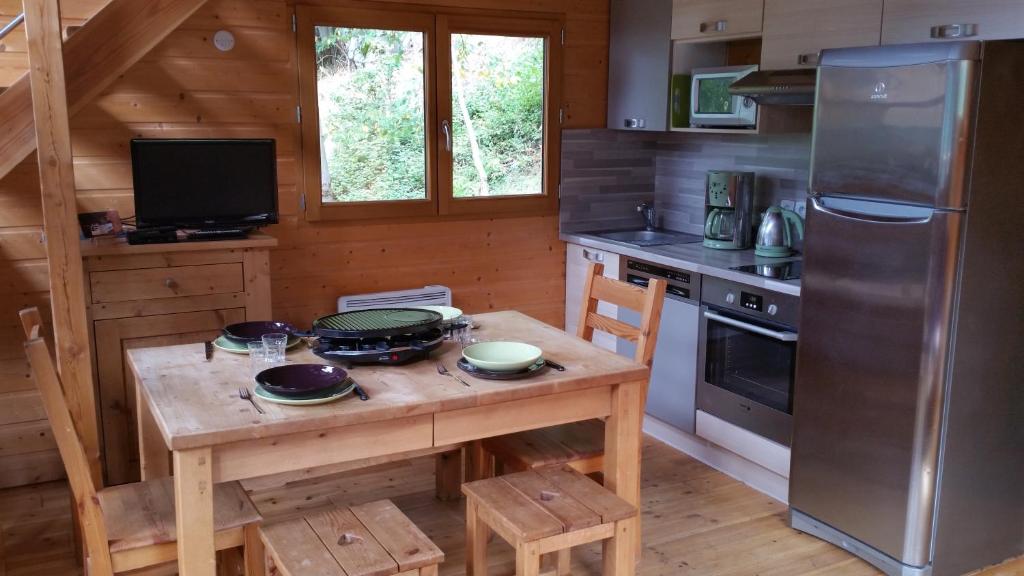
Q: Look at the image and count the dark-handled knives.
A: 3